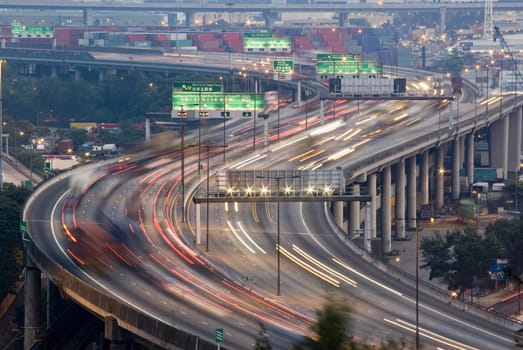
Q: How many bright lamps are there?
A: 6